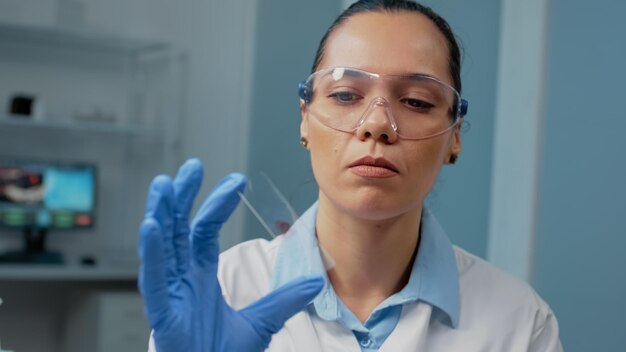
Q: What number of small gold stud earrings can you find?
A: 2